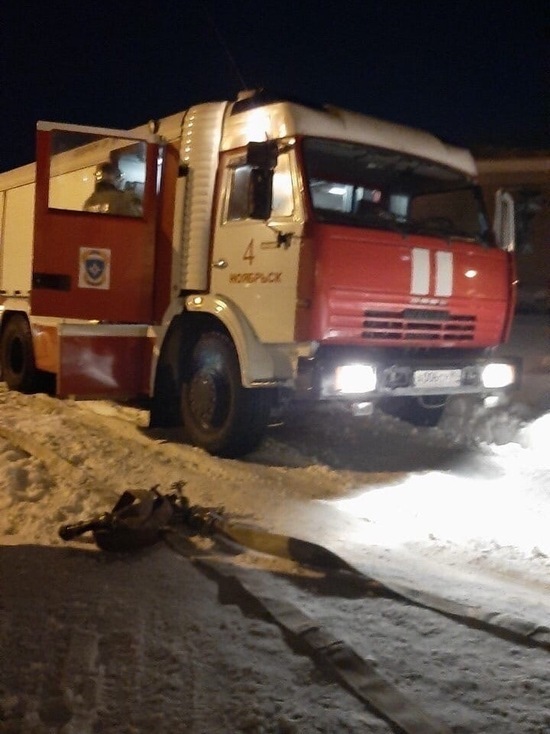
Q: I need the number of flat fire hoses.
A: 2